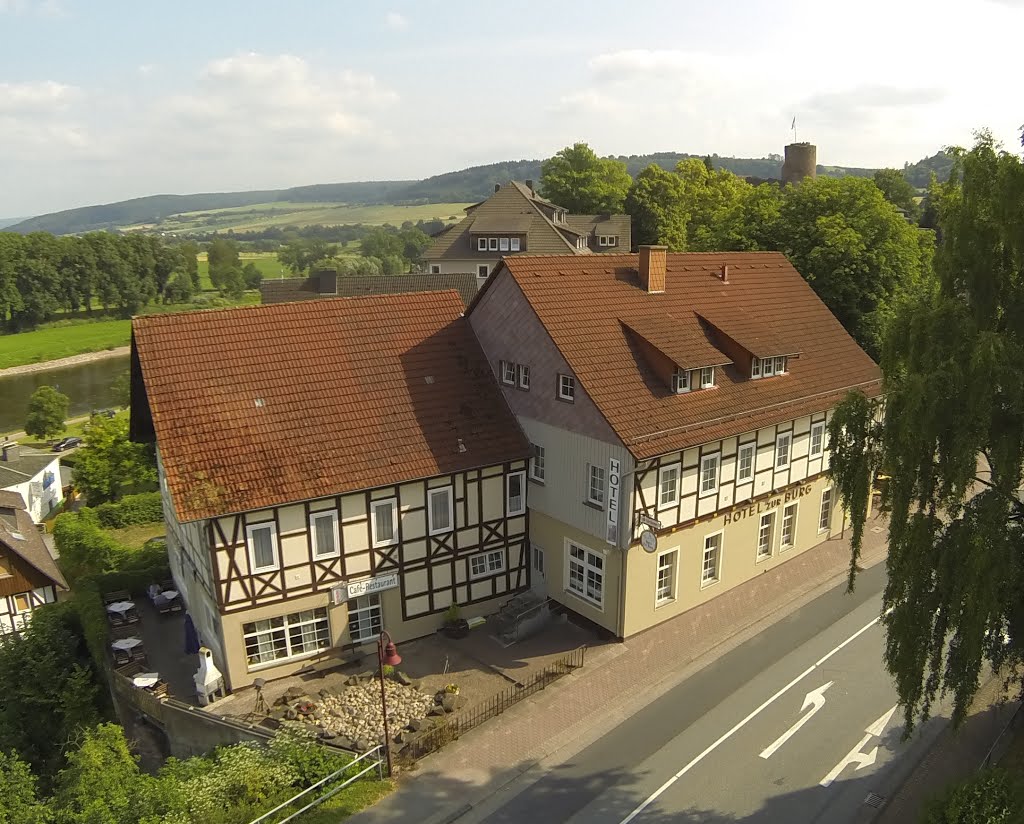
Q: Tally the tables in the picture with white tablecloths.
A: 4